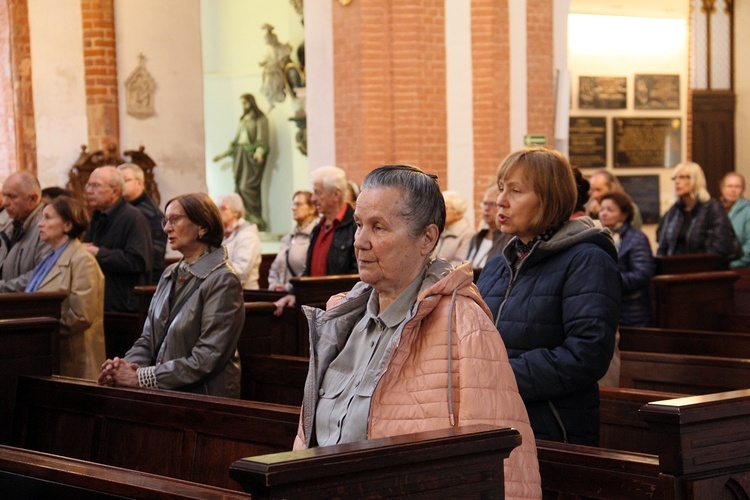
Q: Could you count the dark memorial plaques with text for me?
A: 5